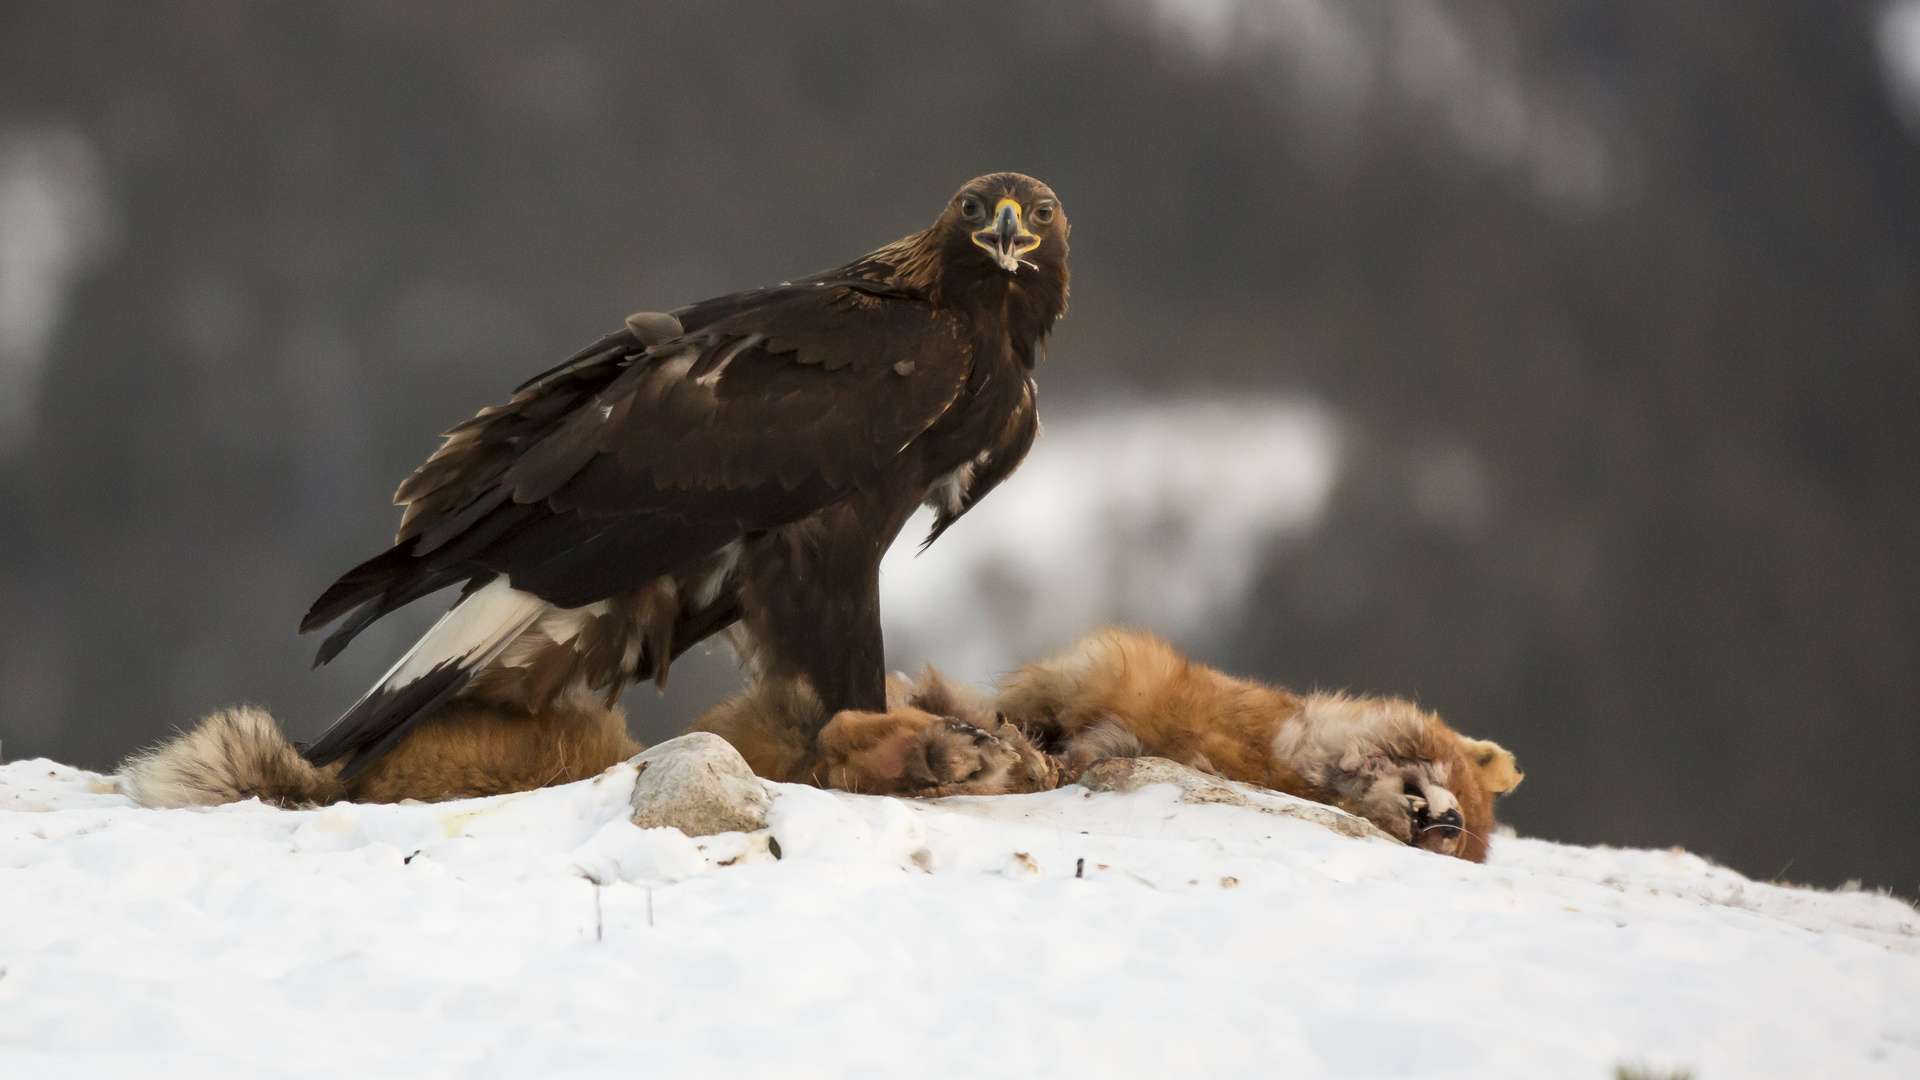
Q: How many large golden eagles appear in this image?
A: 1